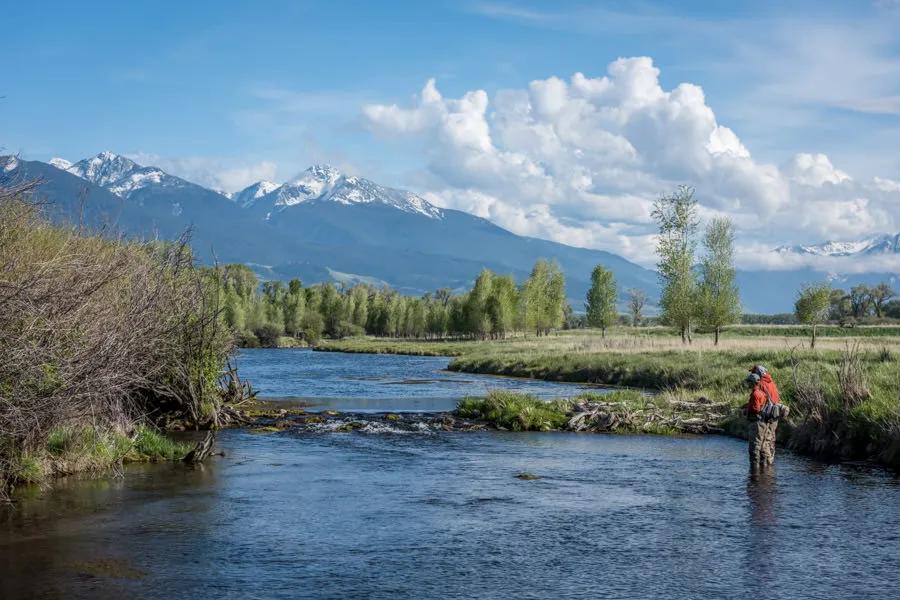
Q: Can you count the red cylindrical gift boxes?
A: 0